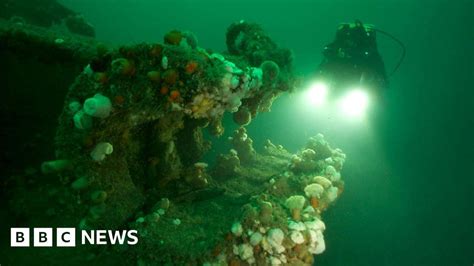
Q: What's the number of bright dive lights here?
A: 2